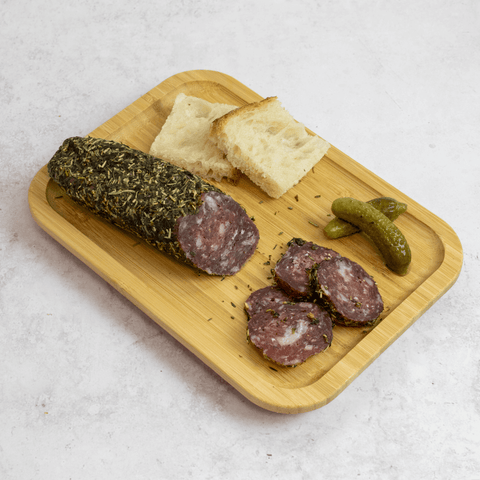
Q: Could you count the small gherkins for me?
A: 2